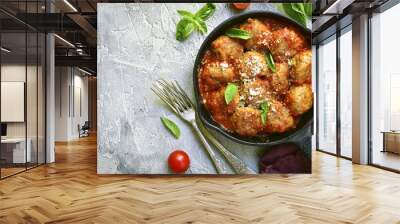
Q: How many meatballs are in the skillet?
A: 12